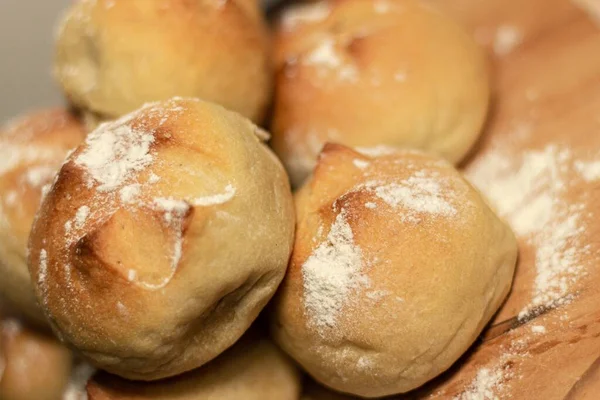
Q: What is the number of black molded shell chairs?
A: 0